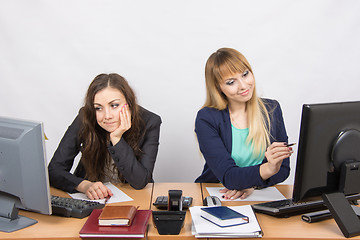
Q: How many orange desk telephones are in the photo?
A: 0